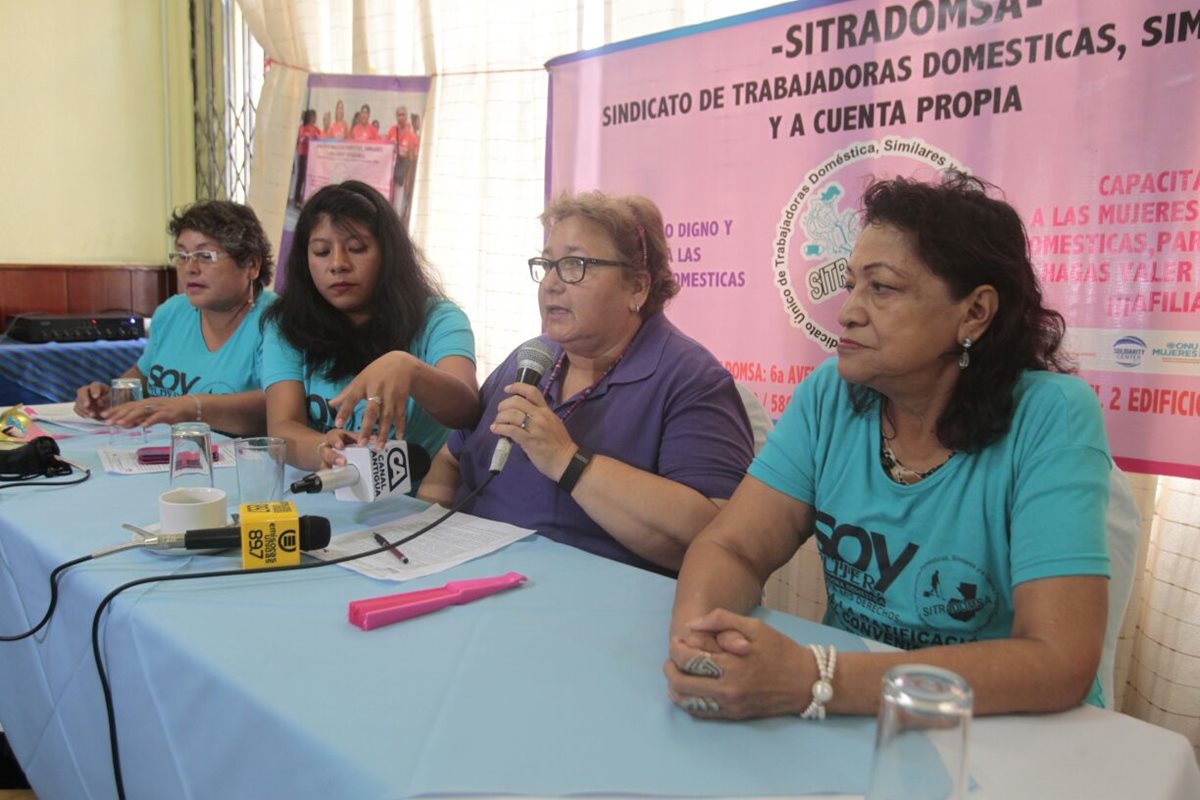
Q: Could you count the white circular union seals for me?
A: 1